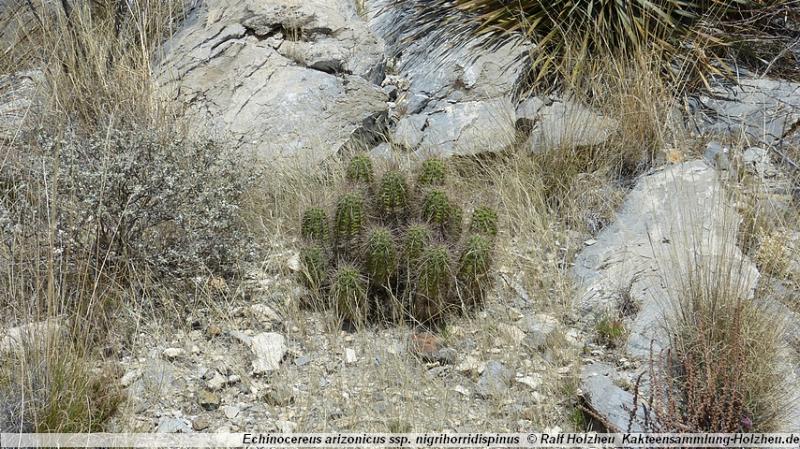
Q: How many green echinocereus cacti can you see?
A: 14